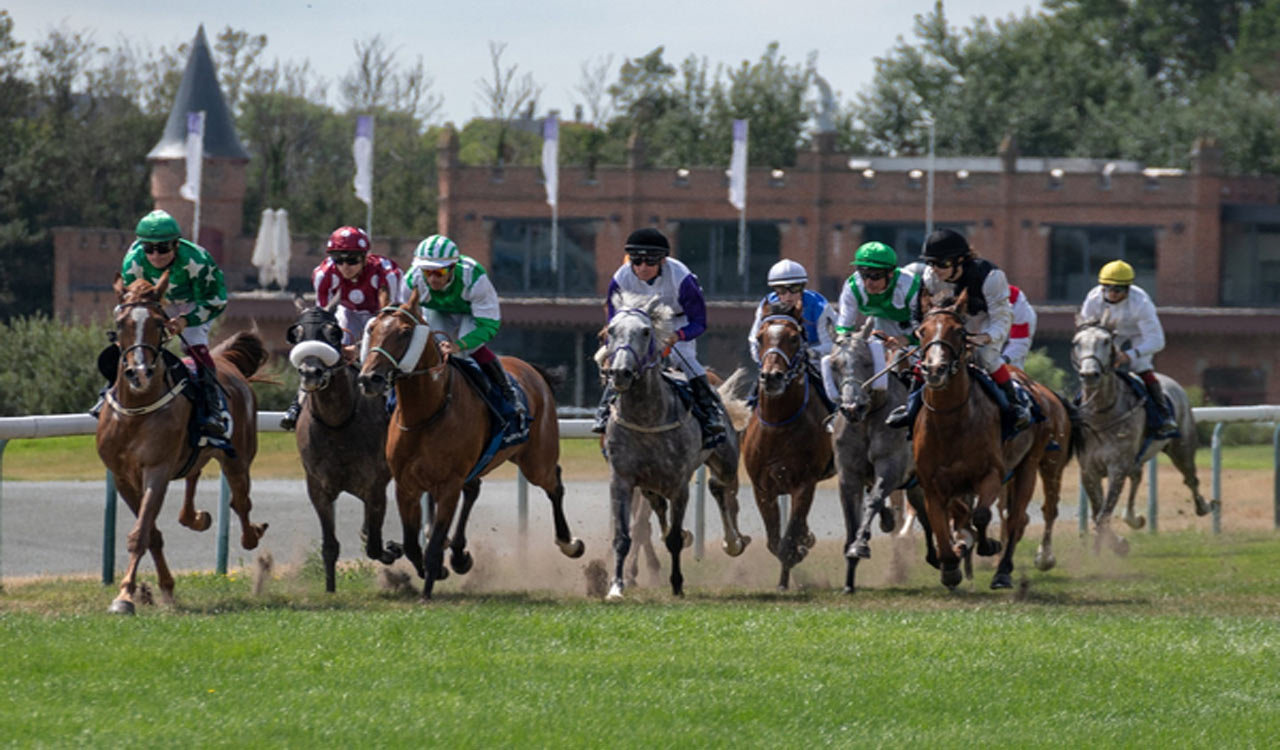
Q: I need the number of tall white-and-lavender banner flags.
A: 4